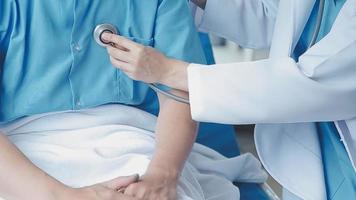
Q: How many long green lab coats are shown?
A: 0